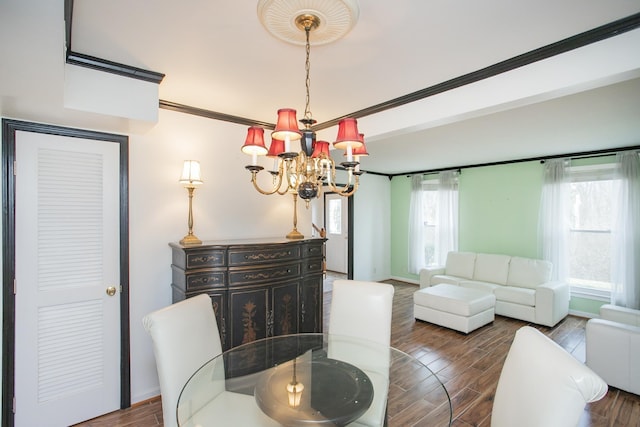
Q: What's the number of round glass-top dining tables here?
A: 1